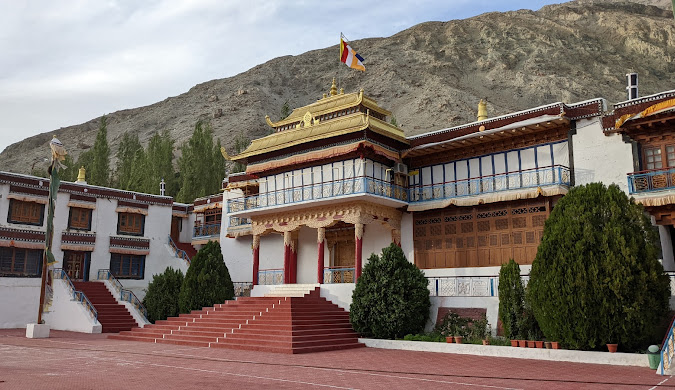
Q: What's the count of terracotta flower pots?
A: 10